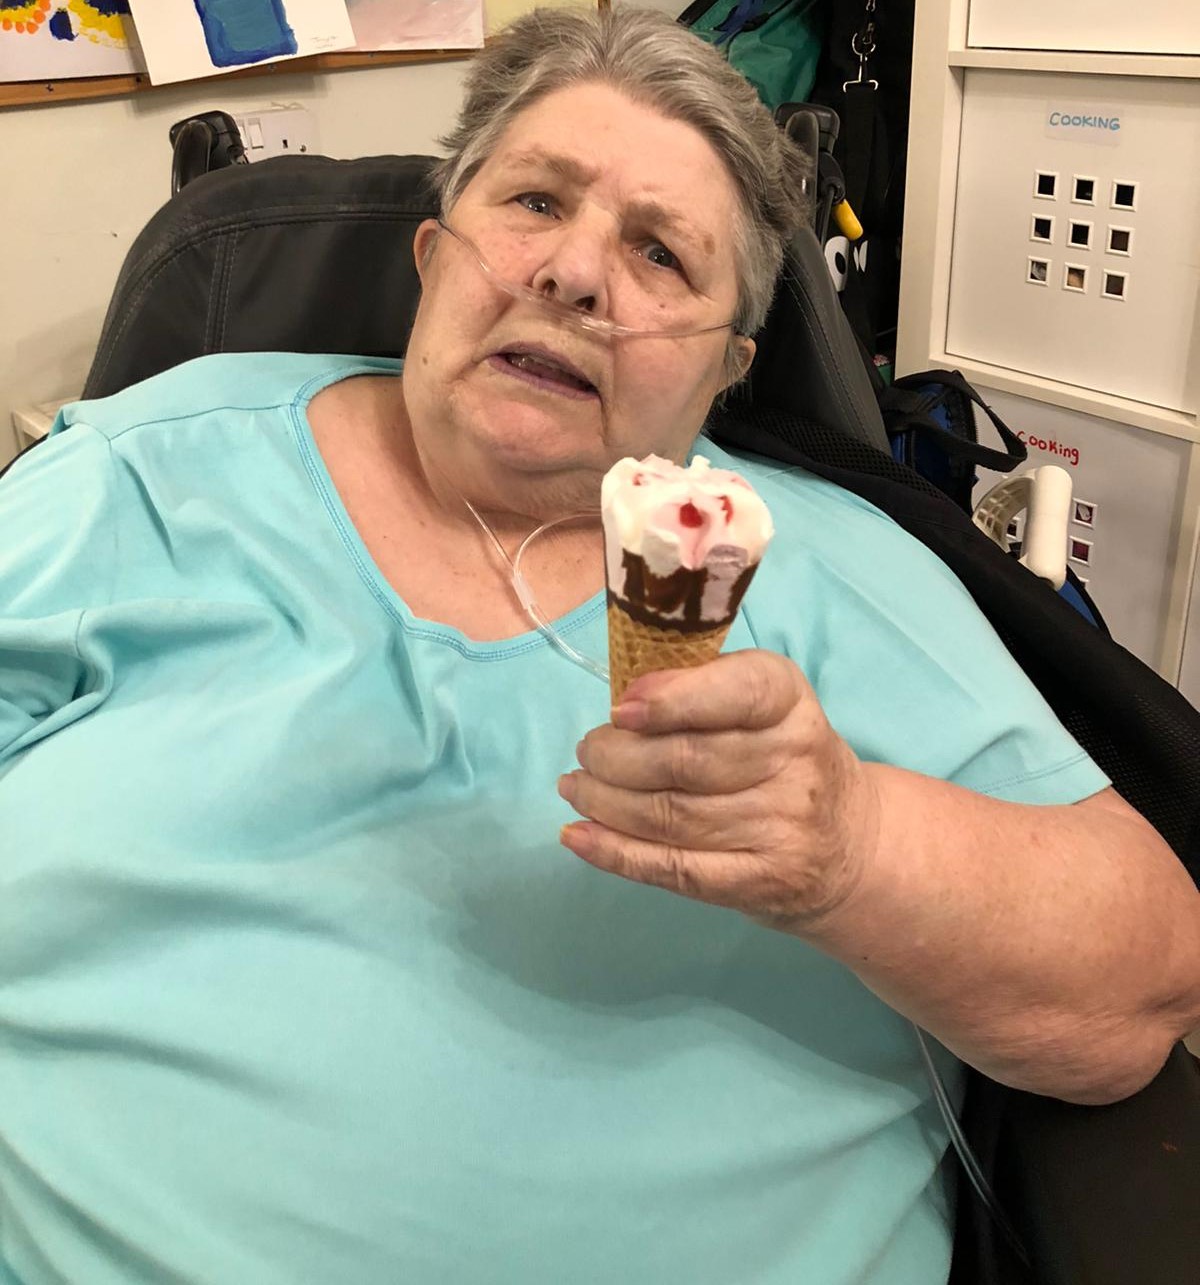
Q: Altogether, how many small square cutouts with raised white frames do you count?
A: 13